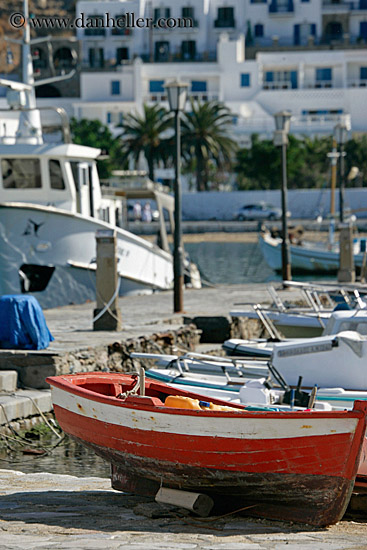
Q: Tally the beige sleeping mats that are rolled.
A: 0